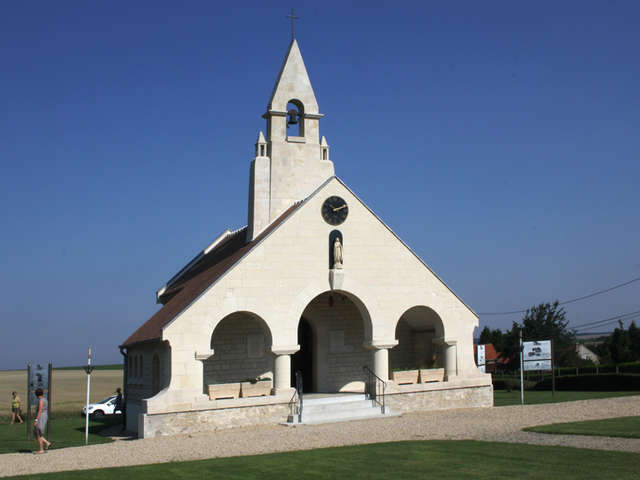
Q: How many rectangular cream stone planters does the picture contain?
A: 4